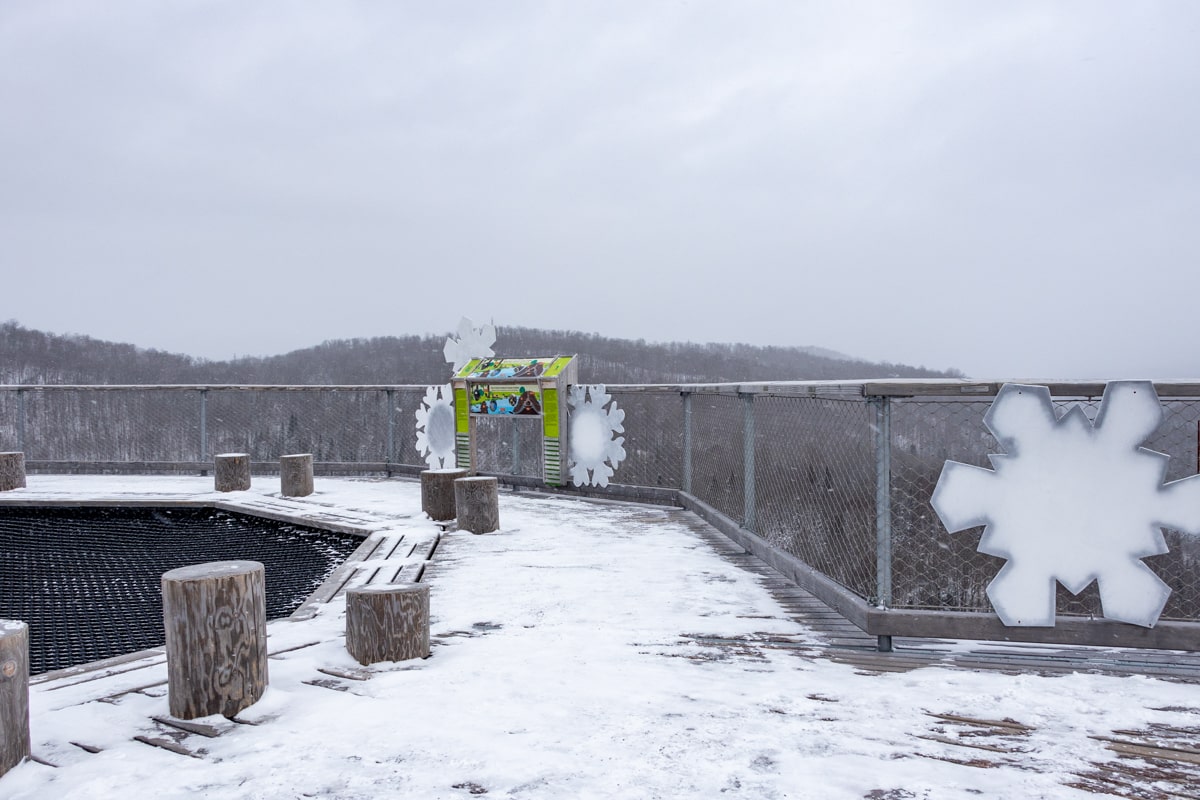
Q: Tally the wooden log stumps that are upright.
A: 8